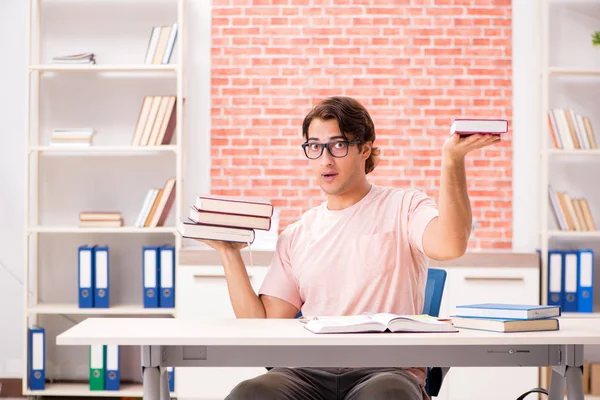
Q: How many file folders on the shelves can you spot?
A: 11